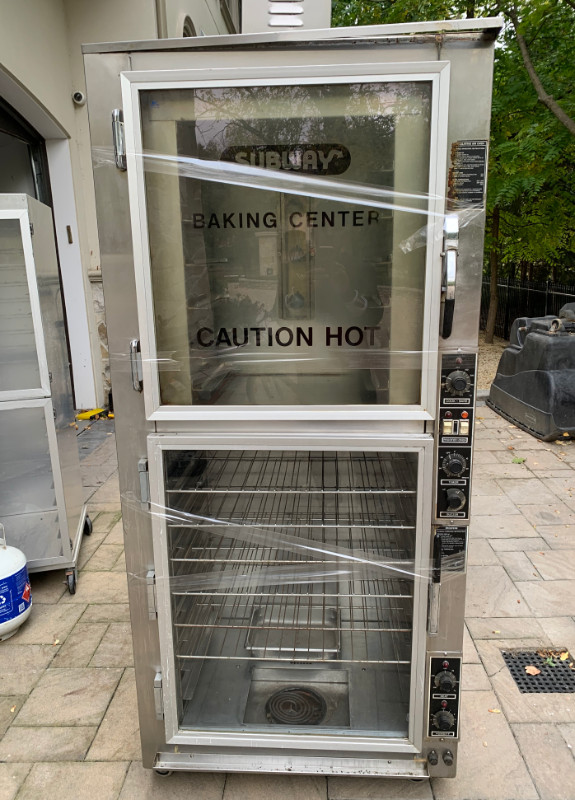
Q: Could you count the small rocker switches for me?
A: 2